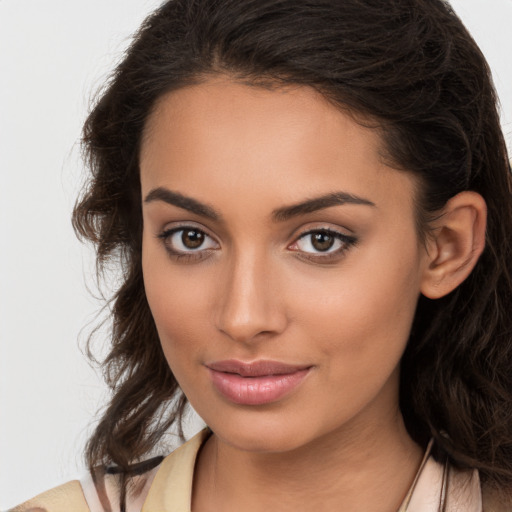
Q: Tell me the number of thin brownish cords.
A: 2